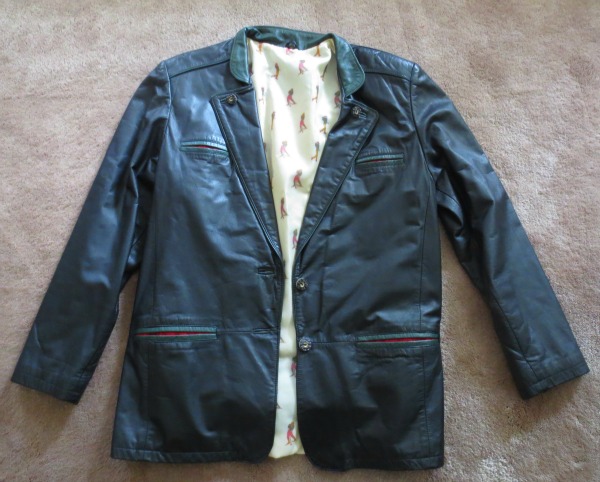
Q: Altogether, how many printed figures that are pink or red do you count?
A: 11